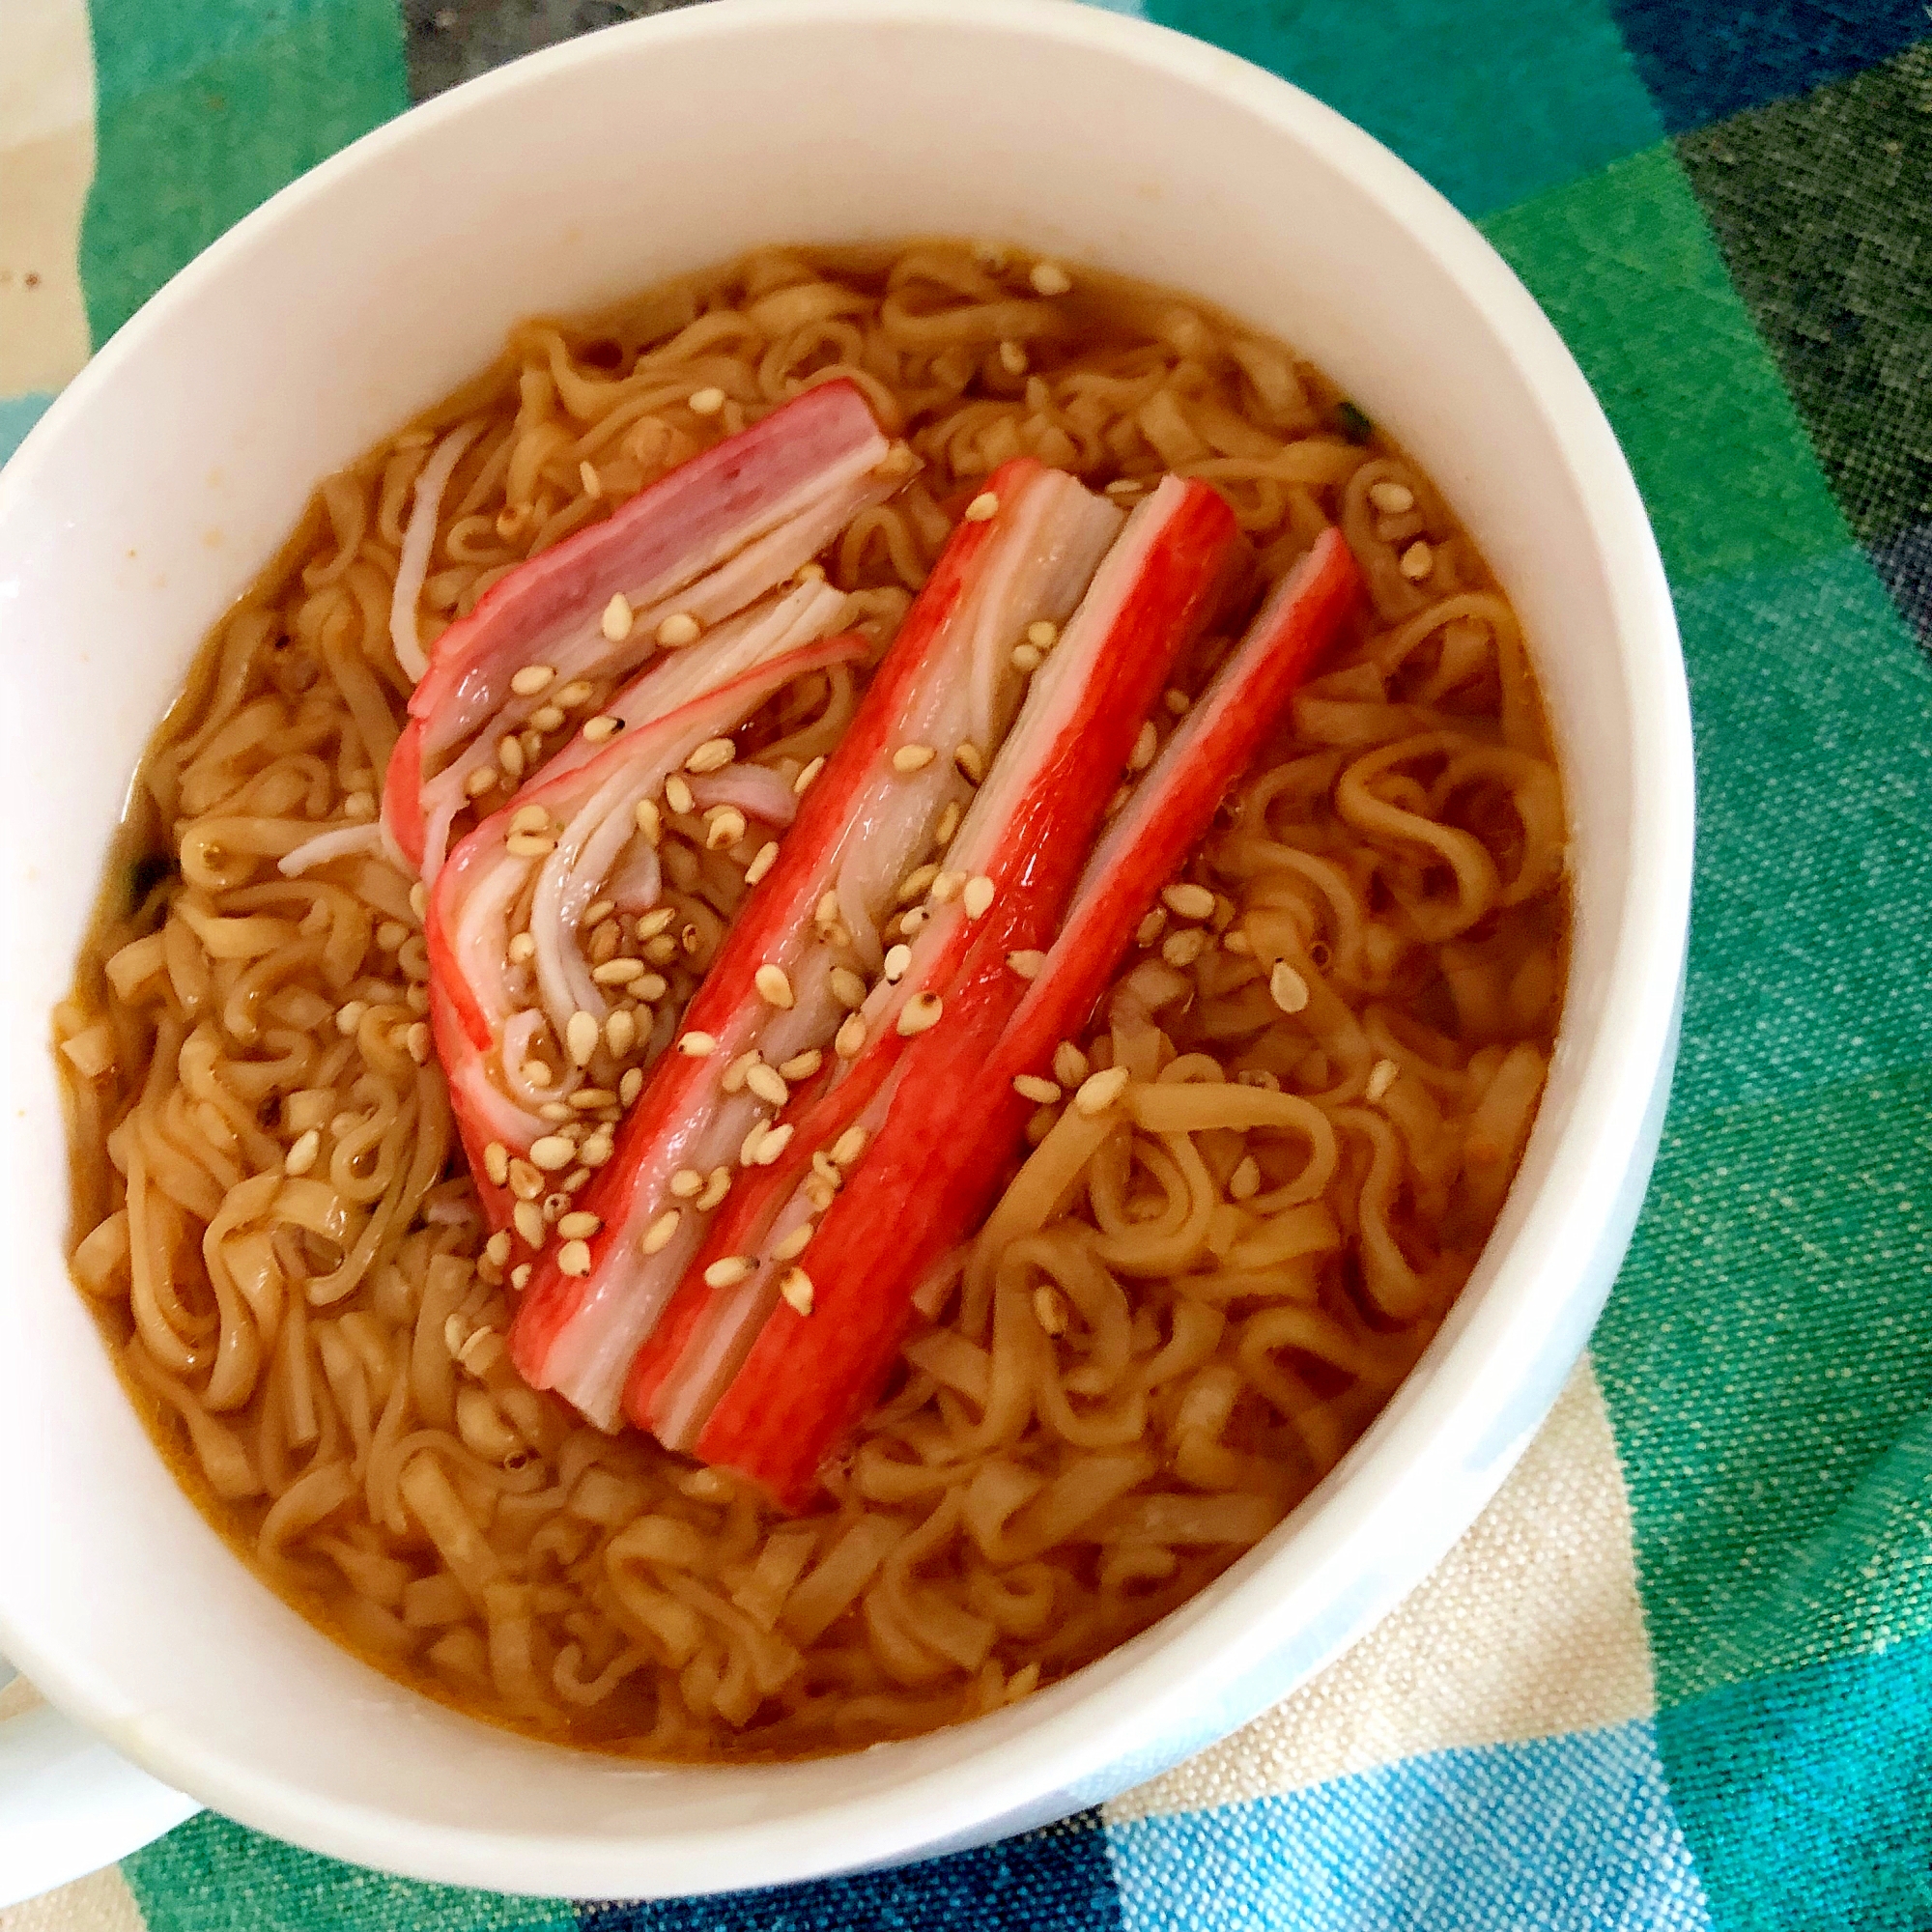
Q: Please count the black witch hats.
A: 0